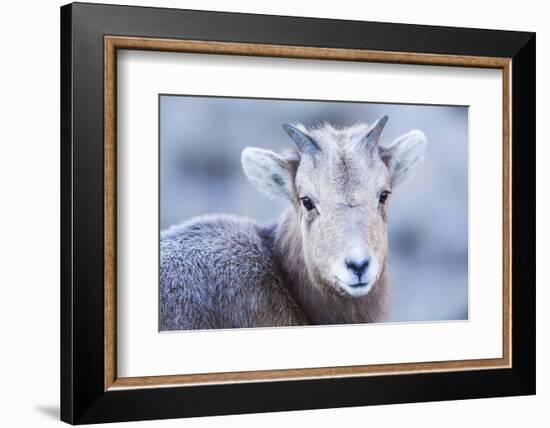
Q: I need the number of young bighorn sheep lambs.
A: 1